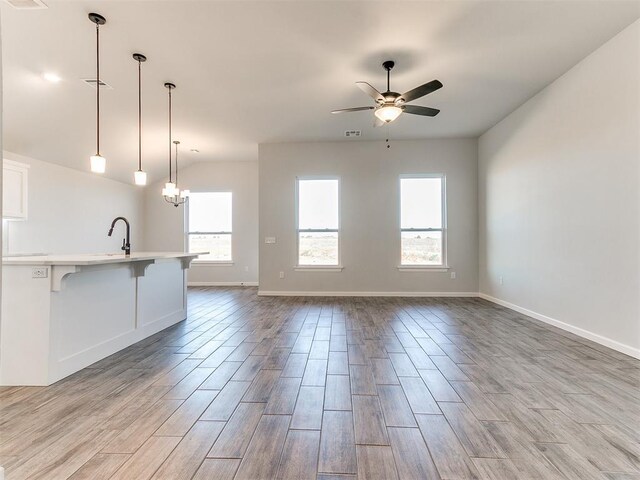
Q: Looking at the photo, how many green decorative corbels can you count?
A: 0